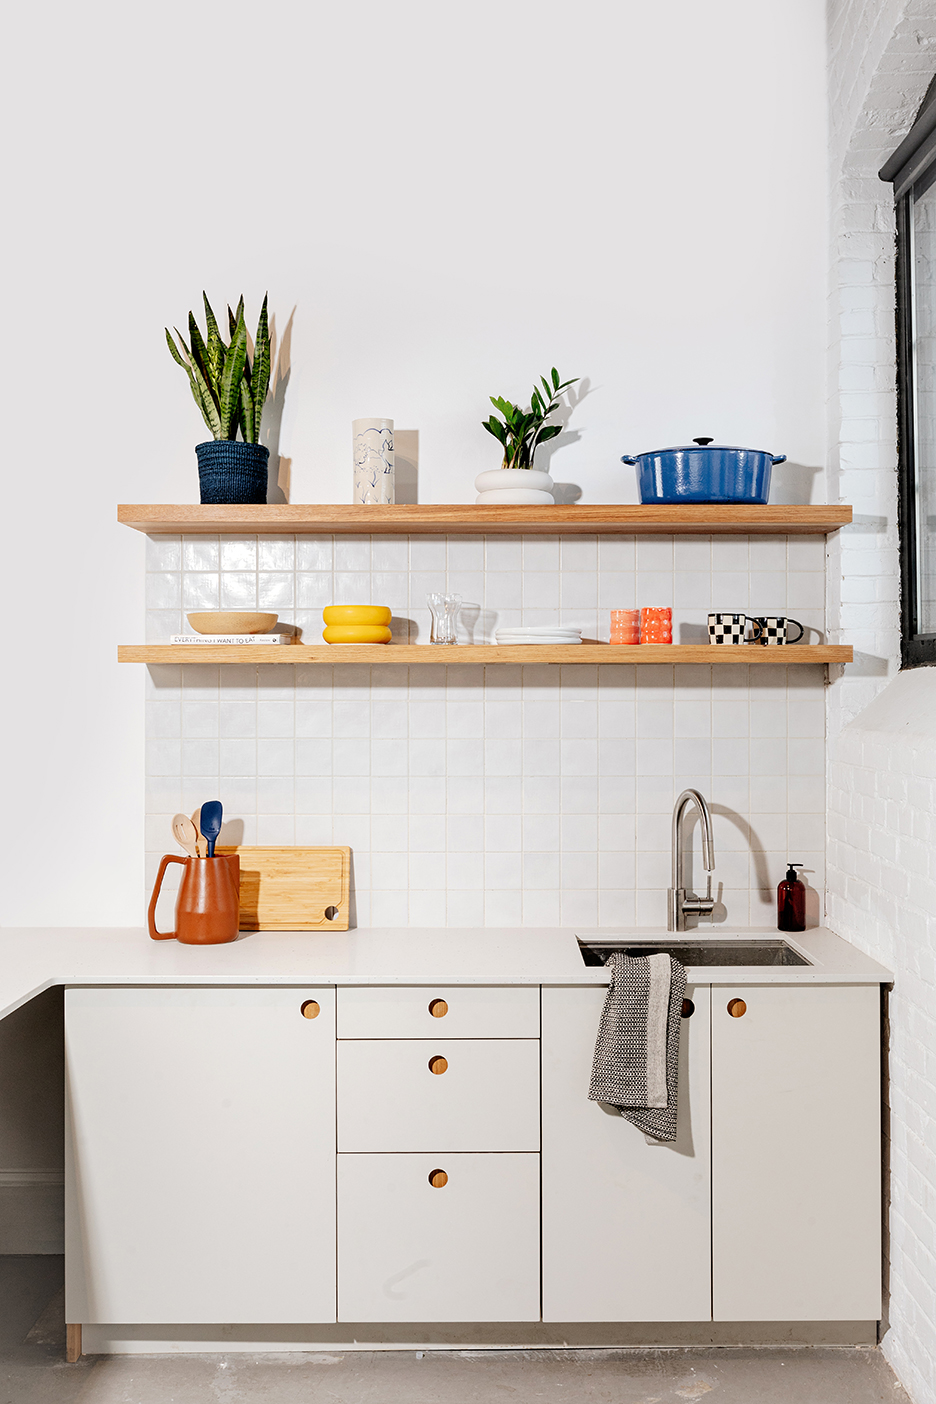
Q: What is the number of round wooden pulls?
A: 6